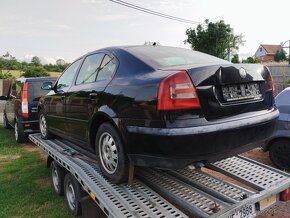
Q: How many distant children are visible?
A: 0